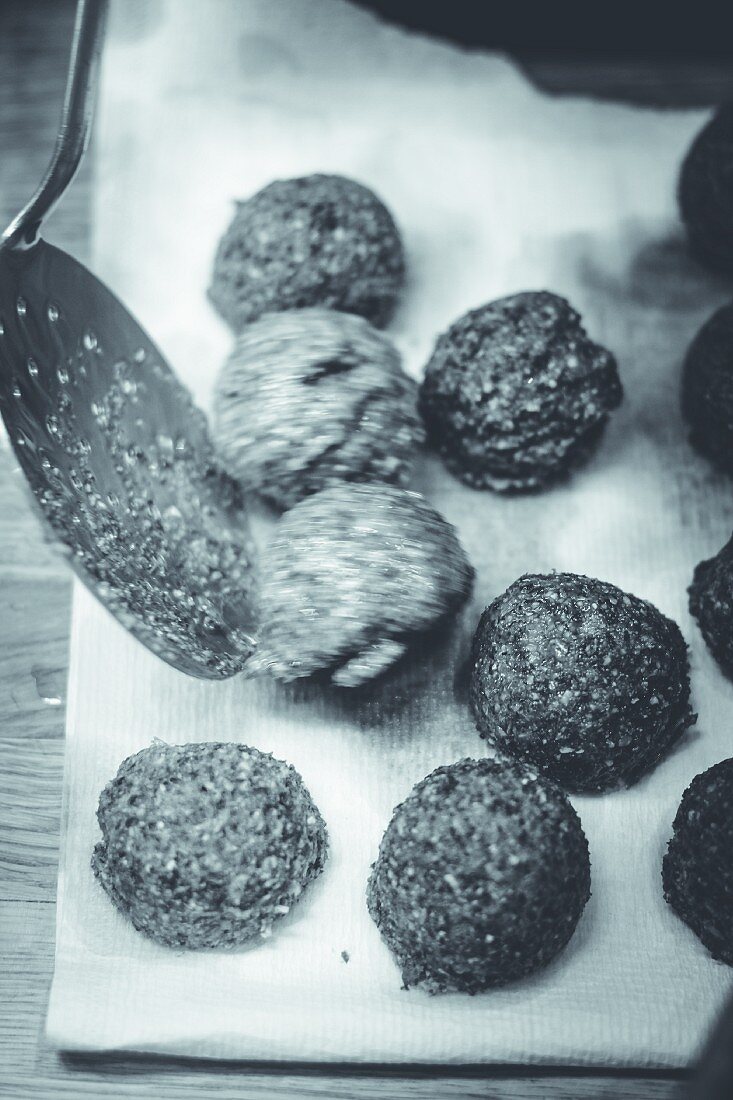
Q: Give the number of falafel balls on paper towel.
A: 11